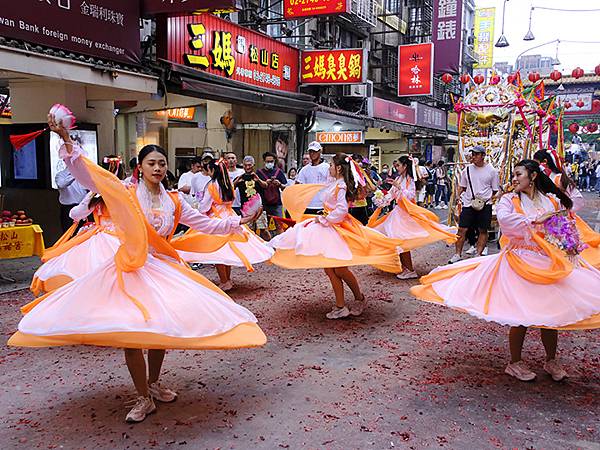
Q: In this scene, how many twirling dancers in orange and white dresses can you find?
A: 7